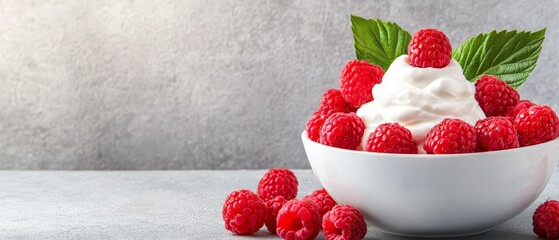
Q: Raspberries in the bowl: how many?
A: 11